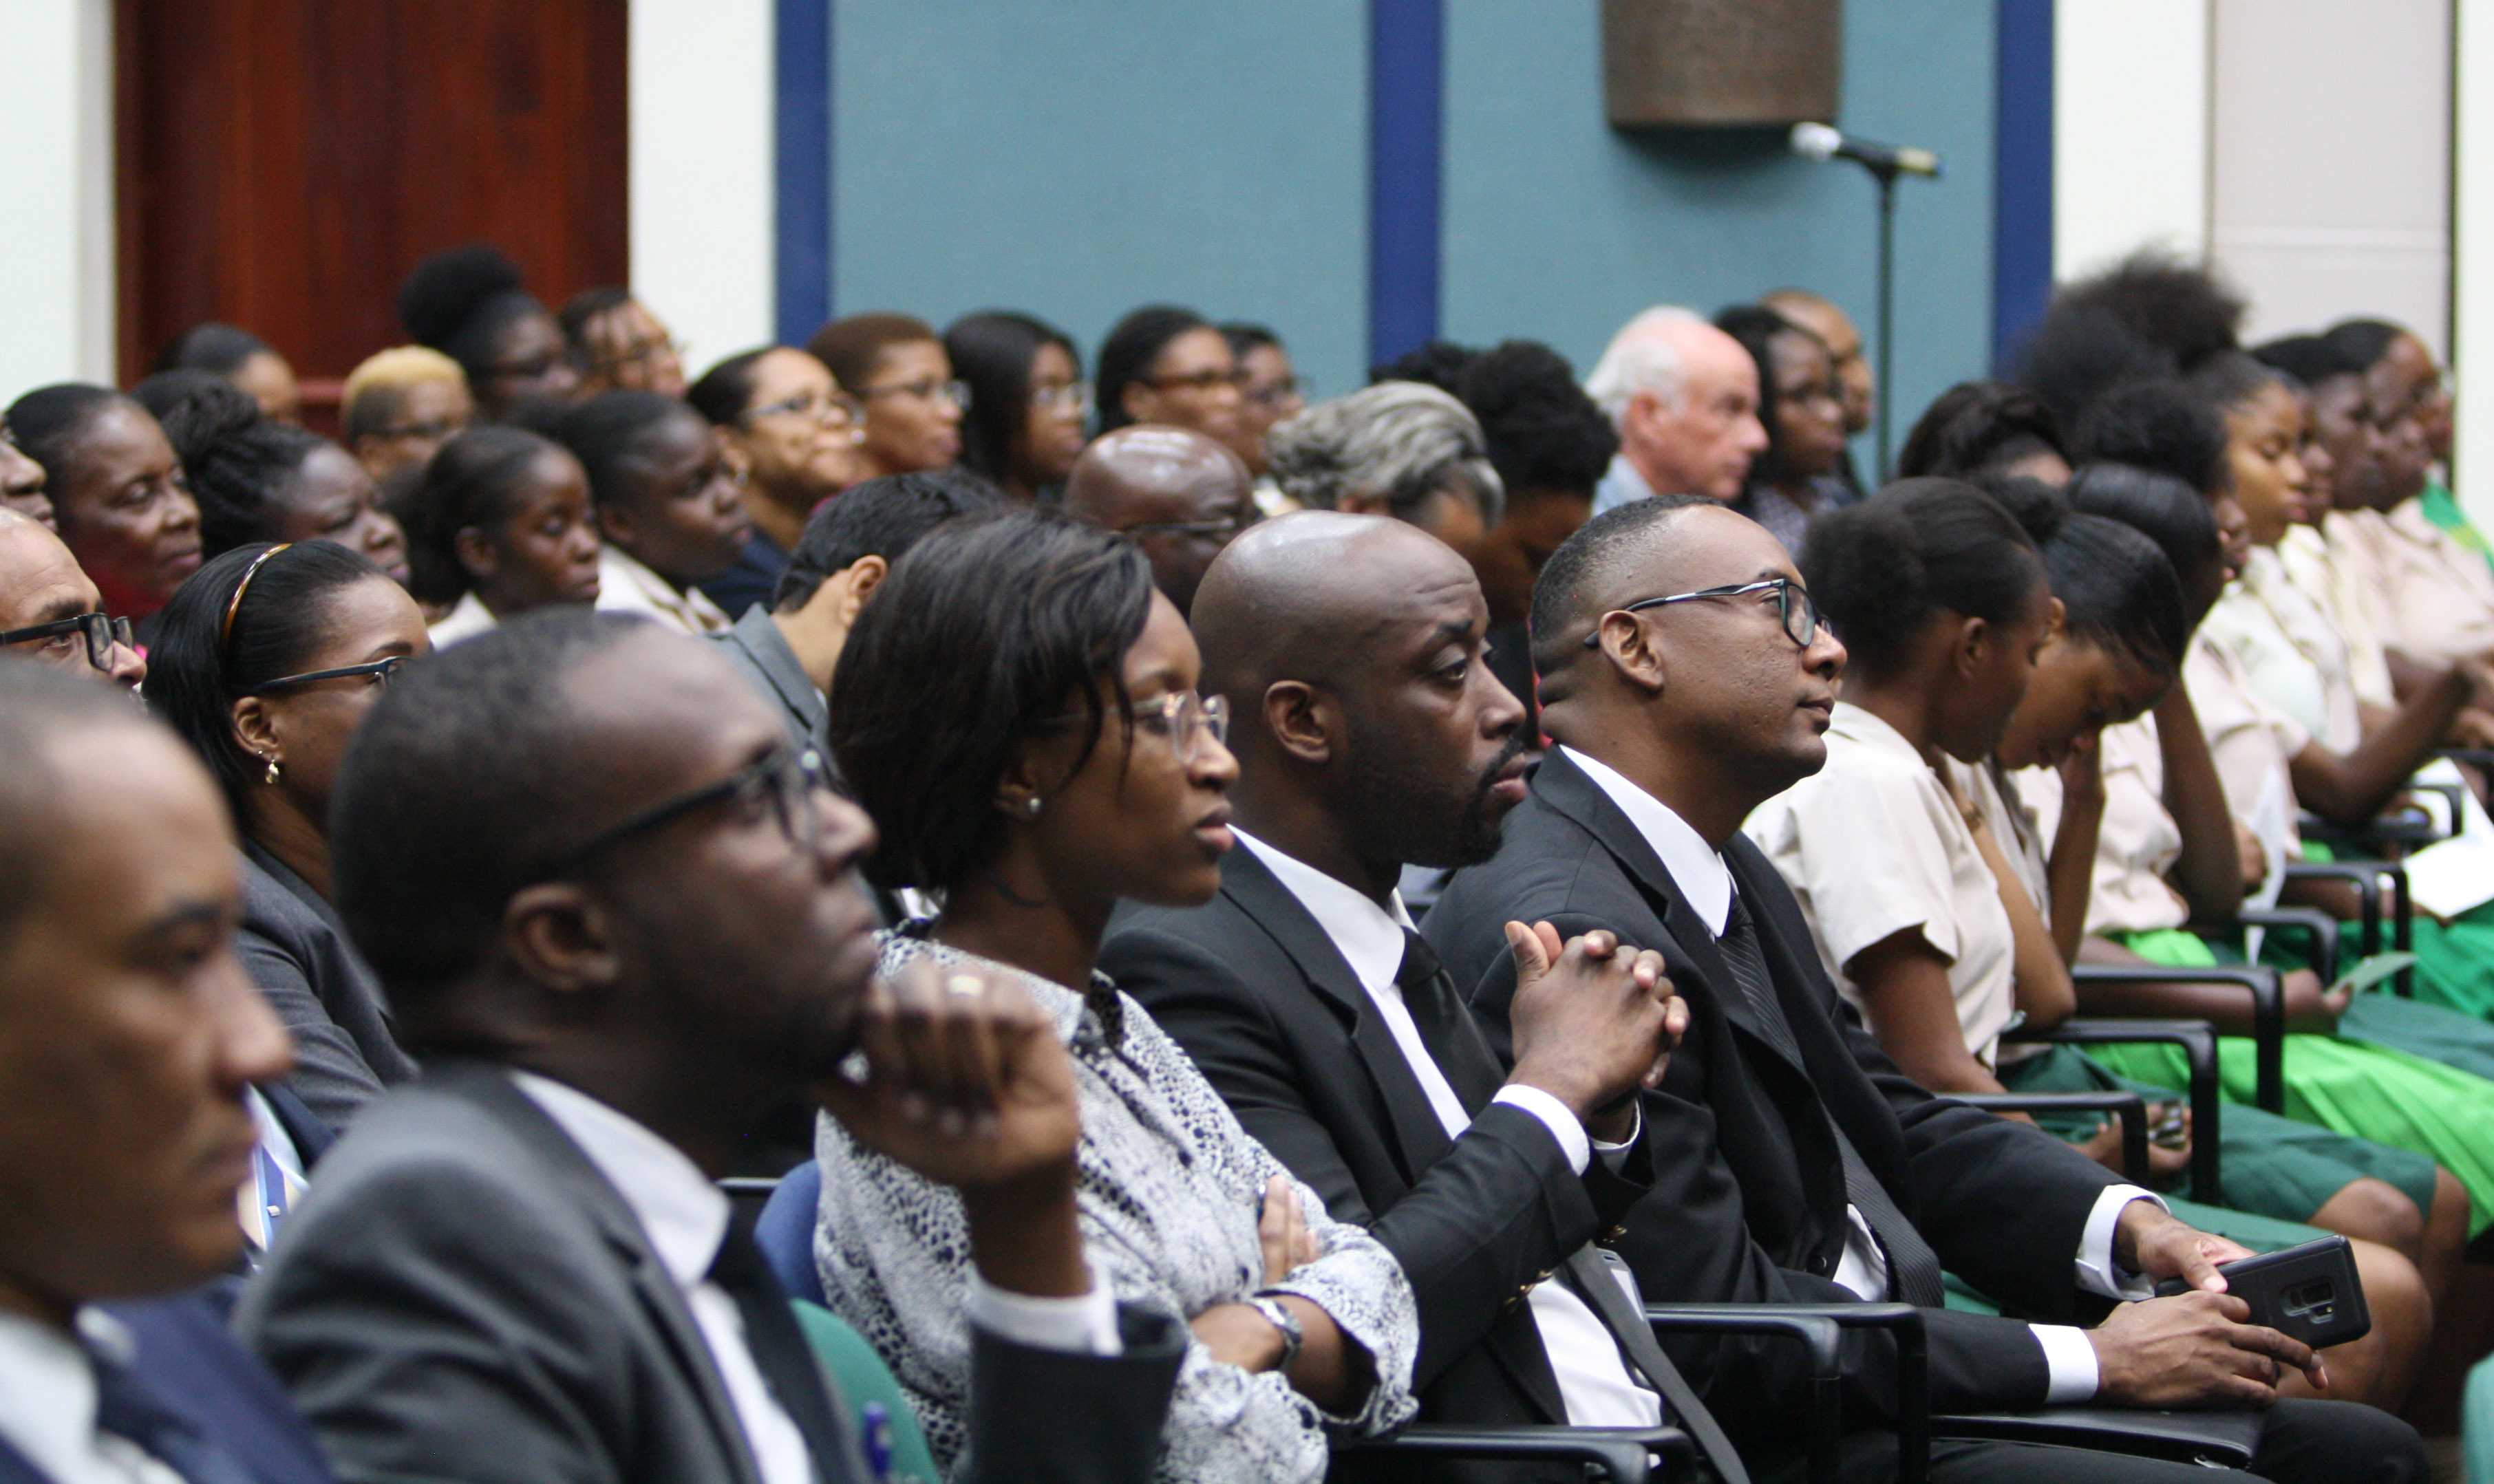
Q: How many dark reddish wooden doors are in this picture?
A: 1